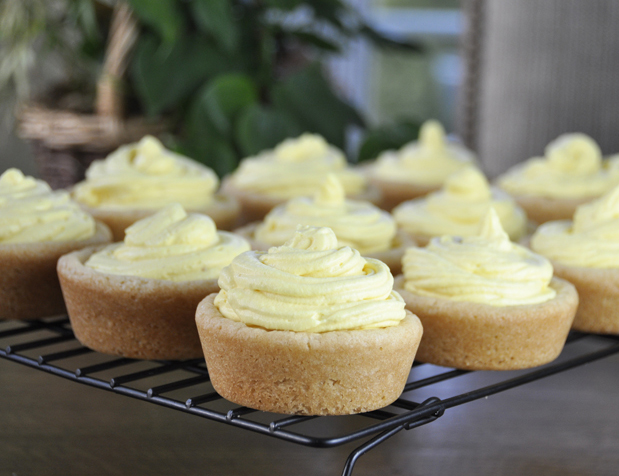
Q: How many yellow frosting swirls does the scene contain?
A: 11